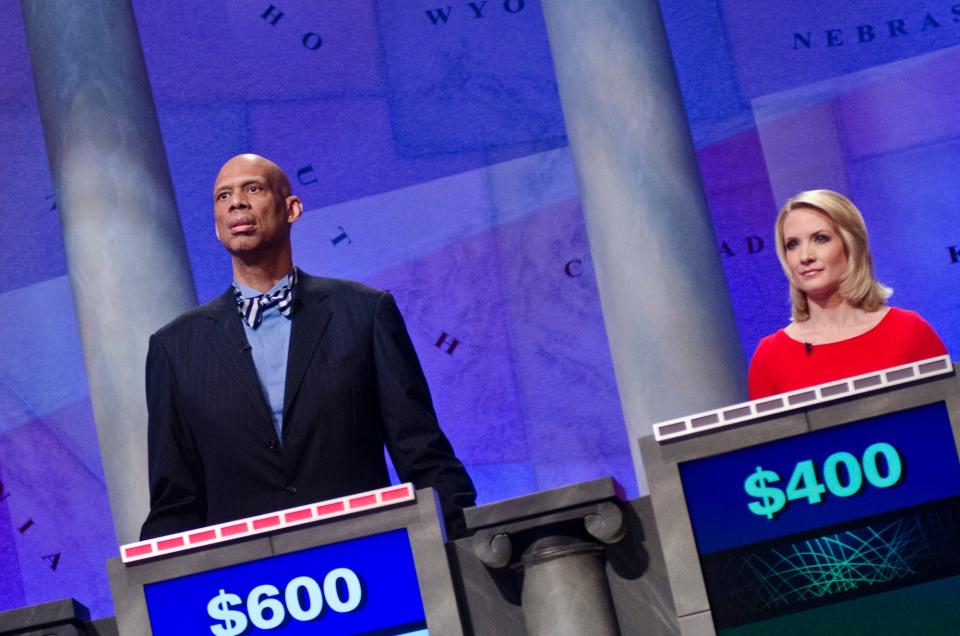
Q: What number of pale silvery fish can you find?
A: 0